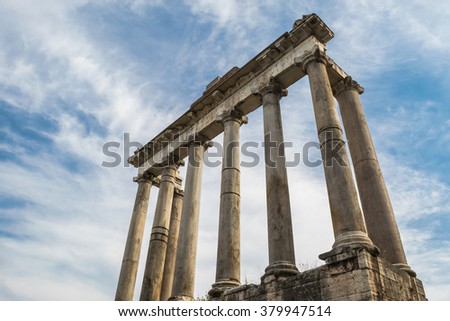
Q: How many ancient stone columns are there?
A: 8